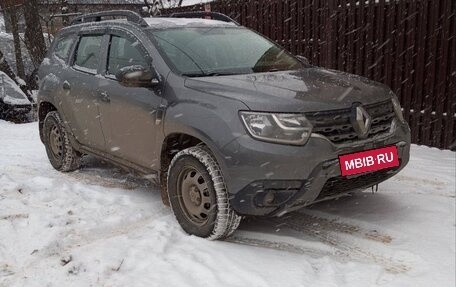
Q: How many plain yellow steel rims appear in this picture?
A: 0